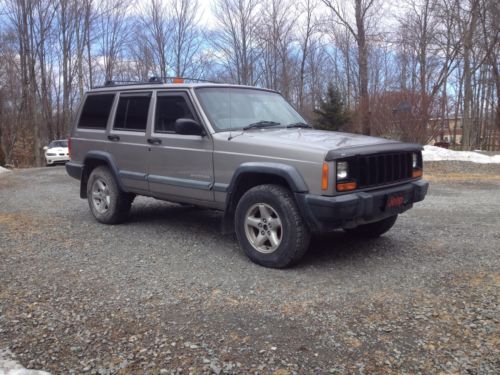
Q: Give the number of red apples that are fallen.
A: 0